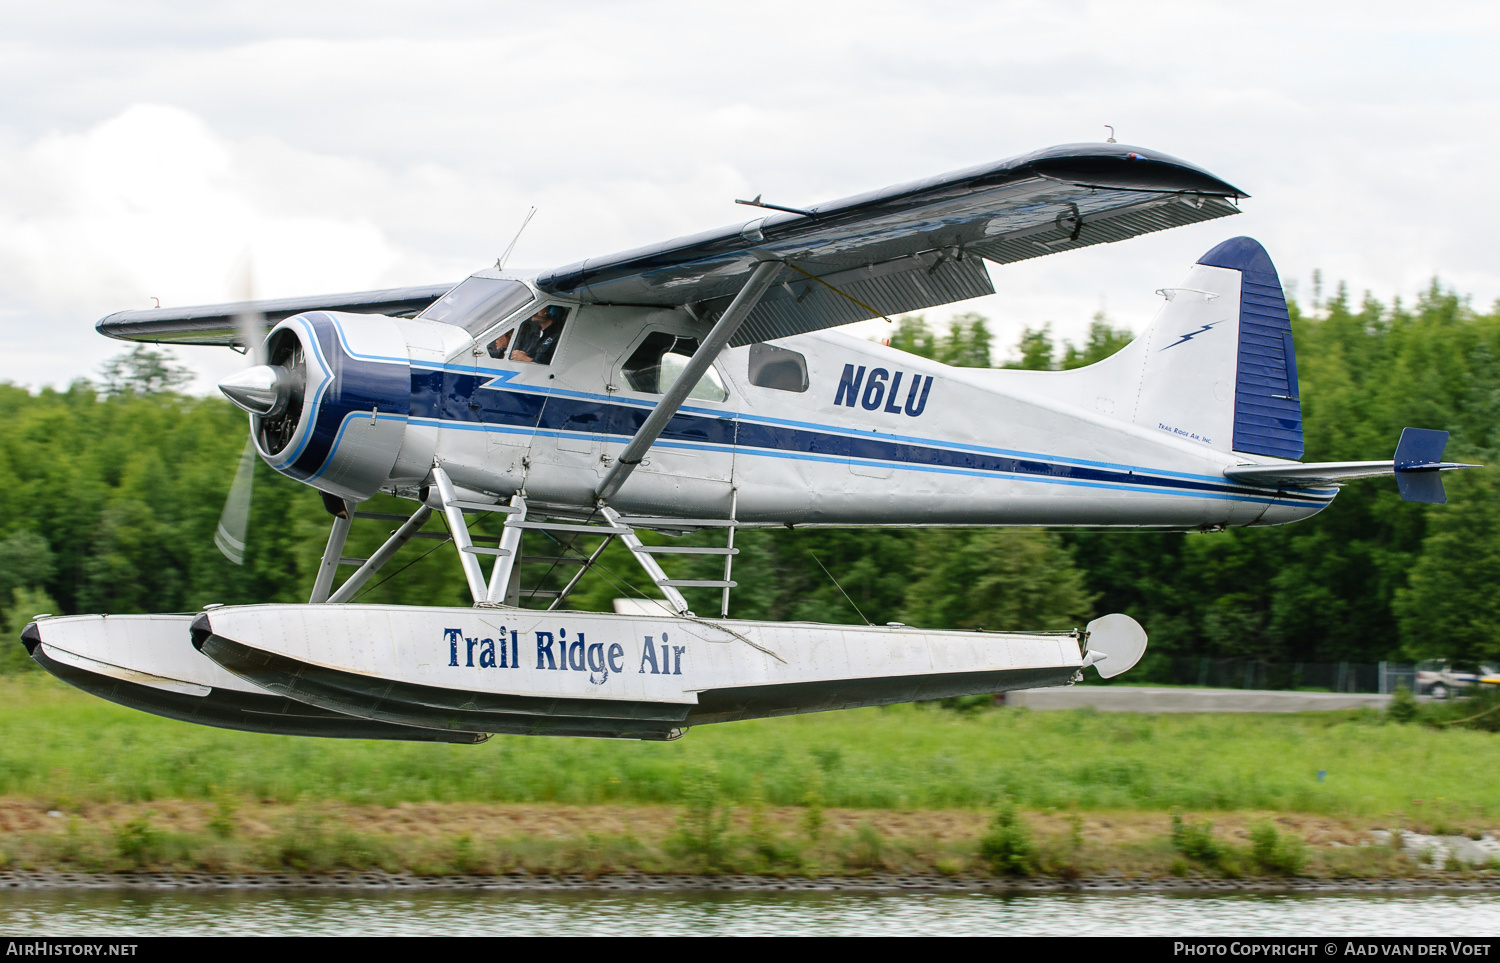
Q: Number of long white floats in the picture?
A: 2